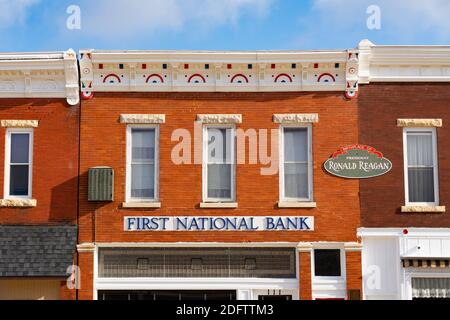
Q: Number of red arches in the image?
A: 6